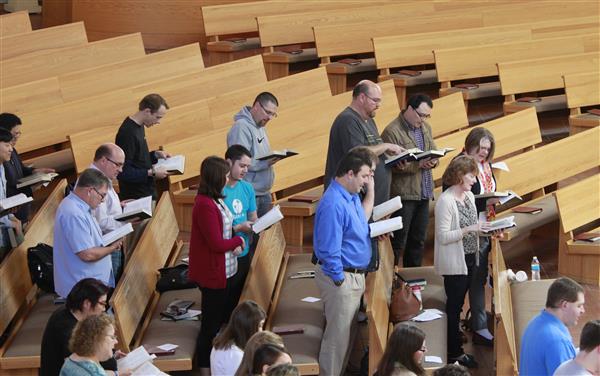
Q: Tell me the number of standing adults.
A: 14